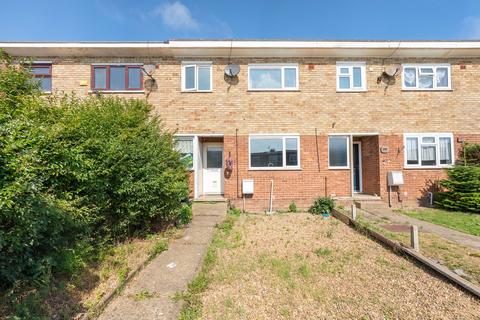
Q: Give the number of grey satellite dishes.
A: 3